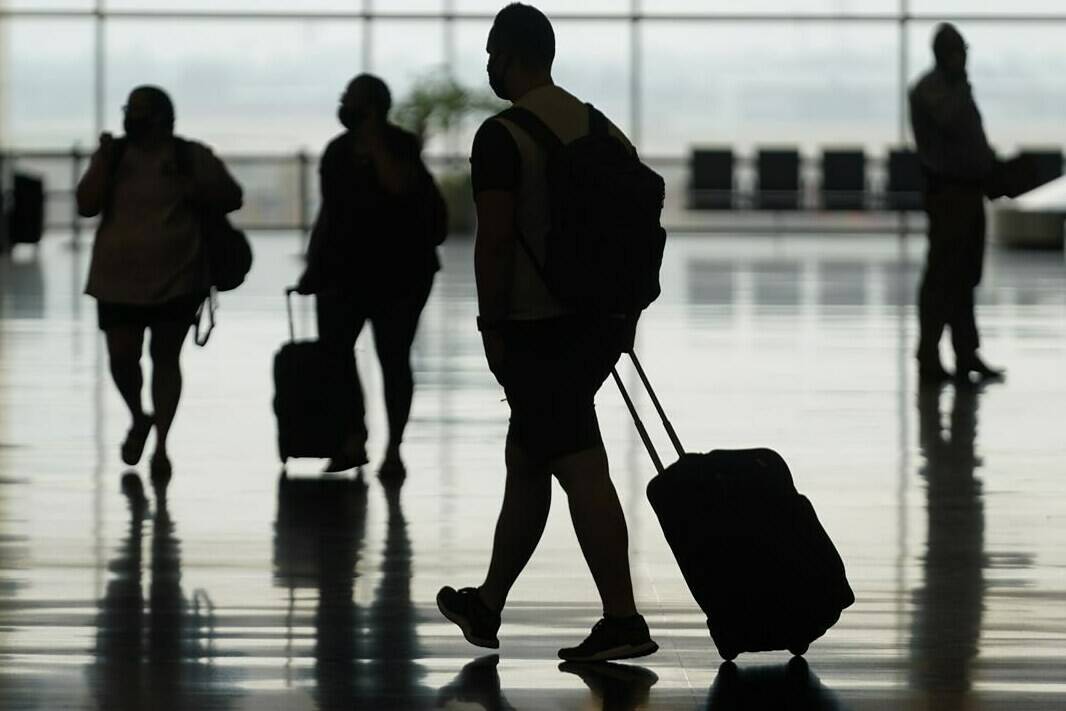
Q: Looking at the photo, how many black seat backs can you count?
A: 5